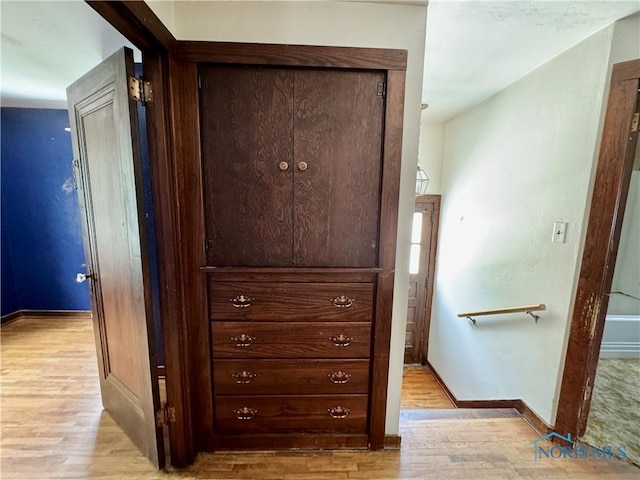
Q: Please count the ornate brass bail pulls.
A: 8